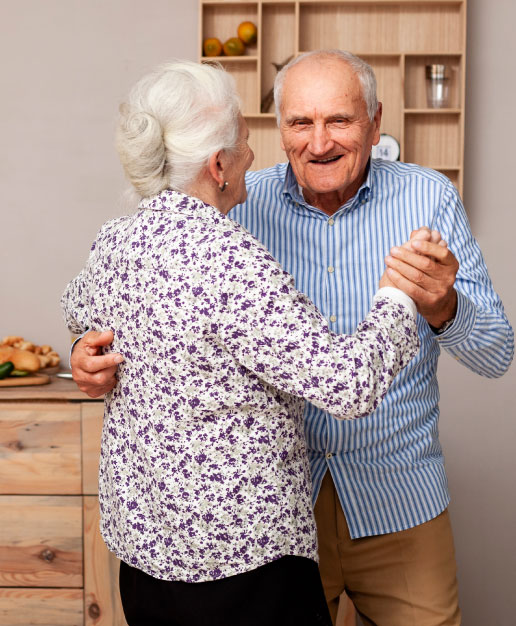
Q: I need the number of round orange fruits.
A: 3